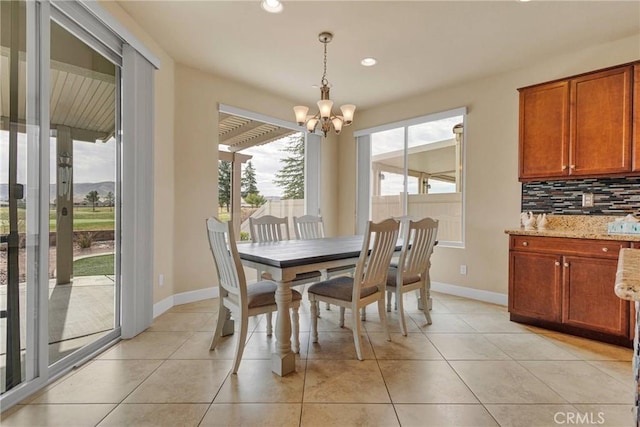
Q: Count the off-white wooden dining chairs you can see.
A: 6